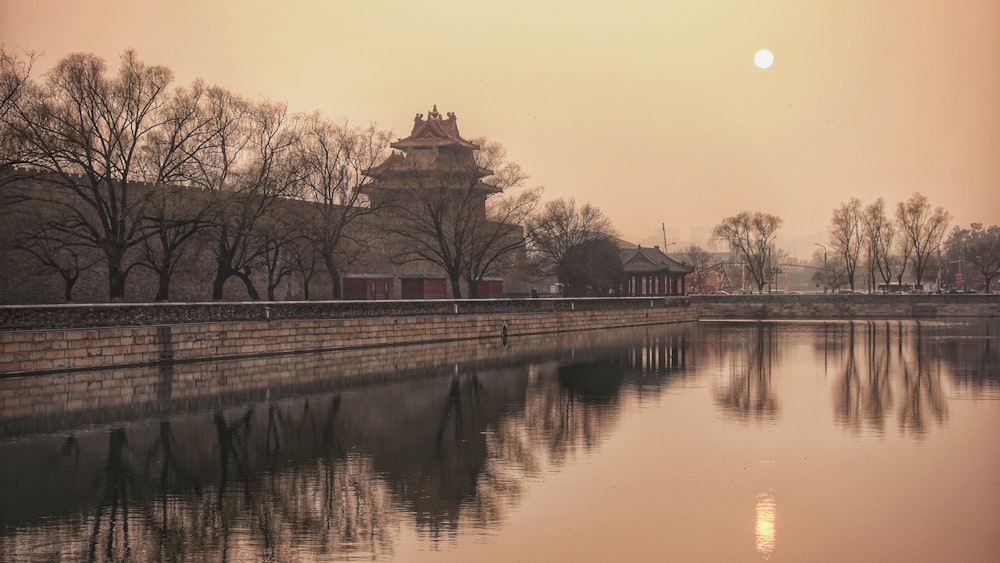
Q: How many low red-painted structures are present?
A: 3